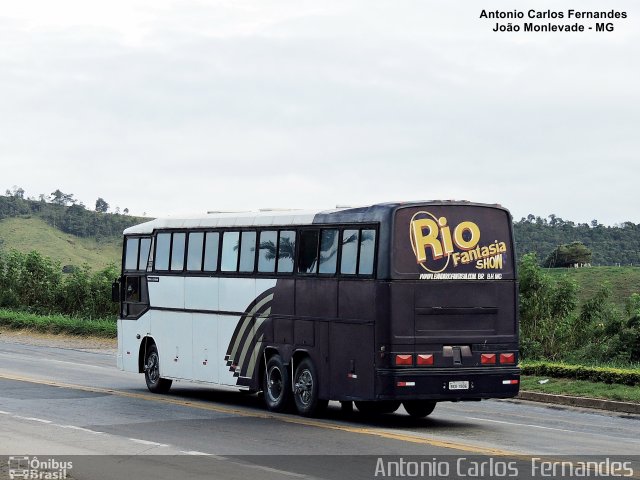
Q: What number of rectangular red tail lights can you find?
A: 4